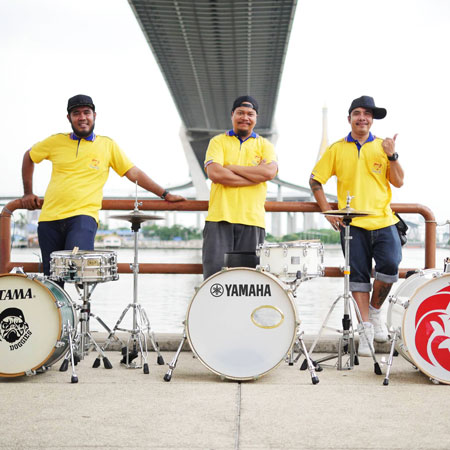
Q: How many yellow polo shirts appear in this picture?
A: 3